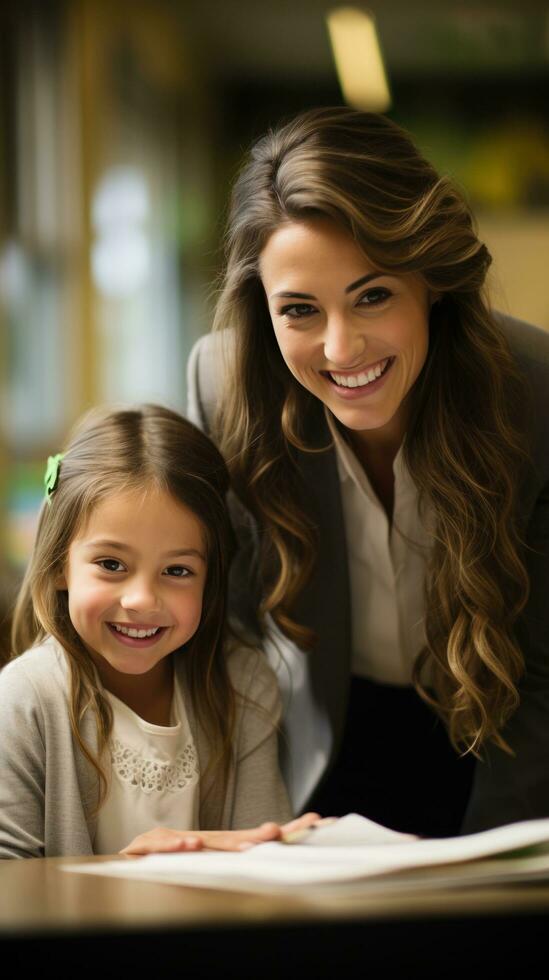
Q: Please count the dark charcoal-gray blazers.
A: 1